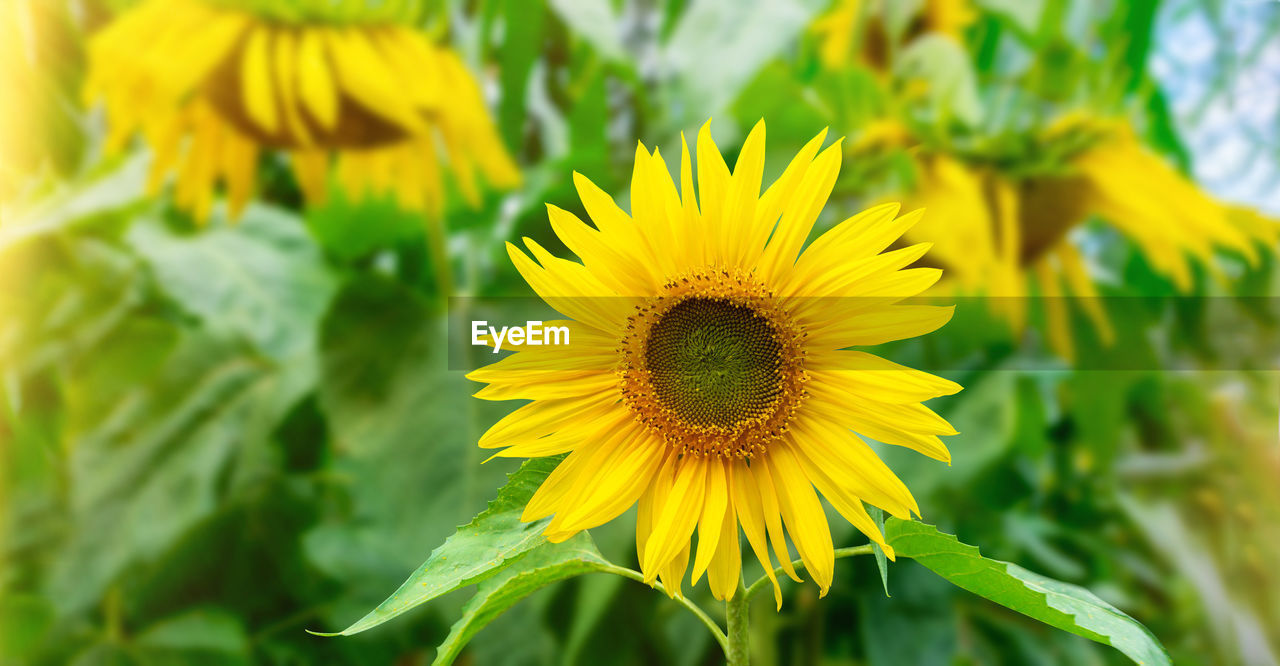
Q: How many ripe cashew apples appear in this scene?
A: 0